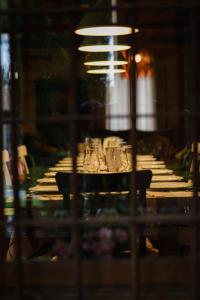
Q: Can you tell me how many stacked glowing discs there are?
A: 4